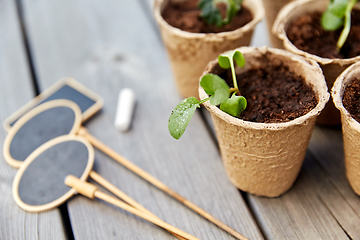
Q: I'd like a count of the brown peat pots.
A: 5